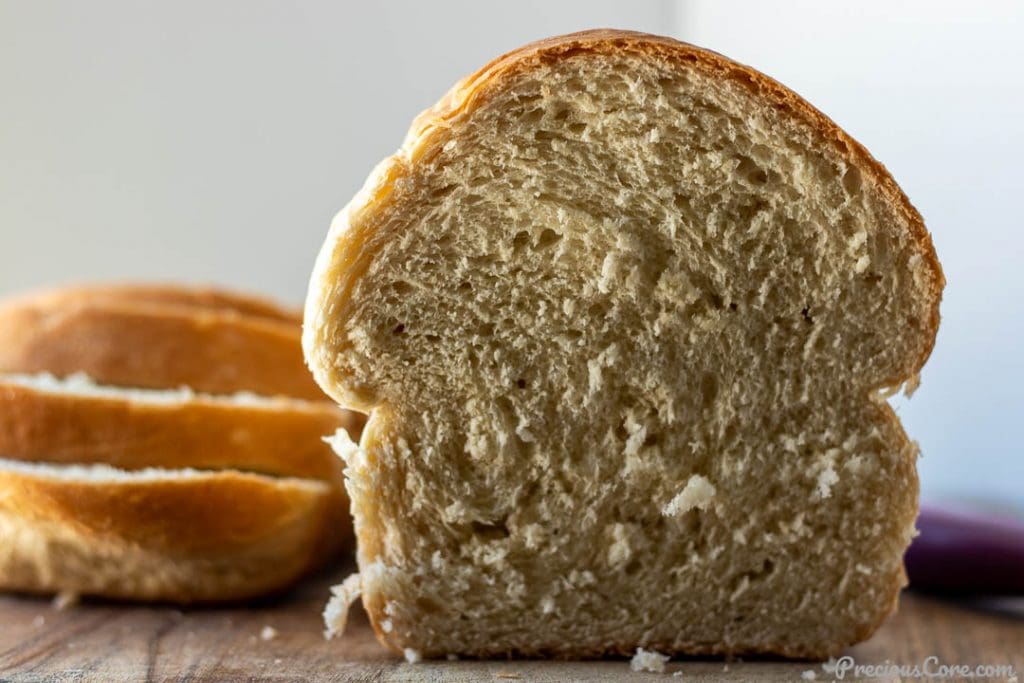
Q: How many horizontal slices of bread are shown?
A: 3